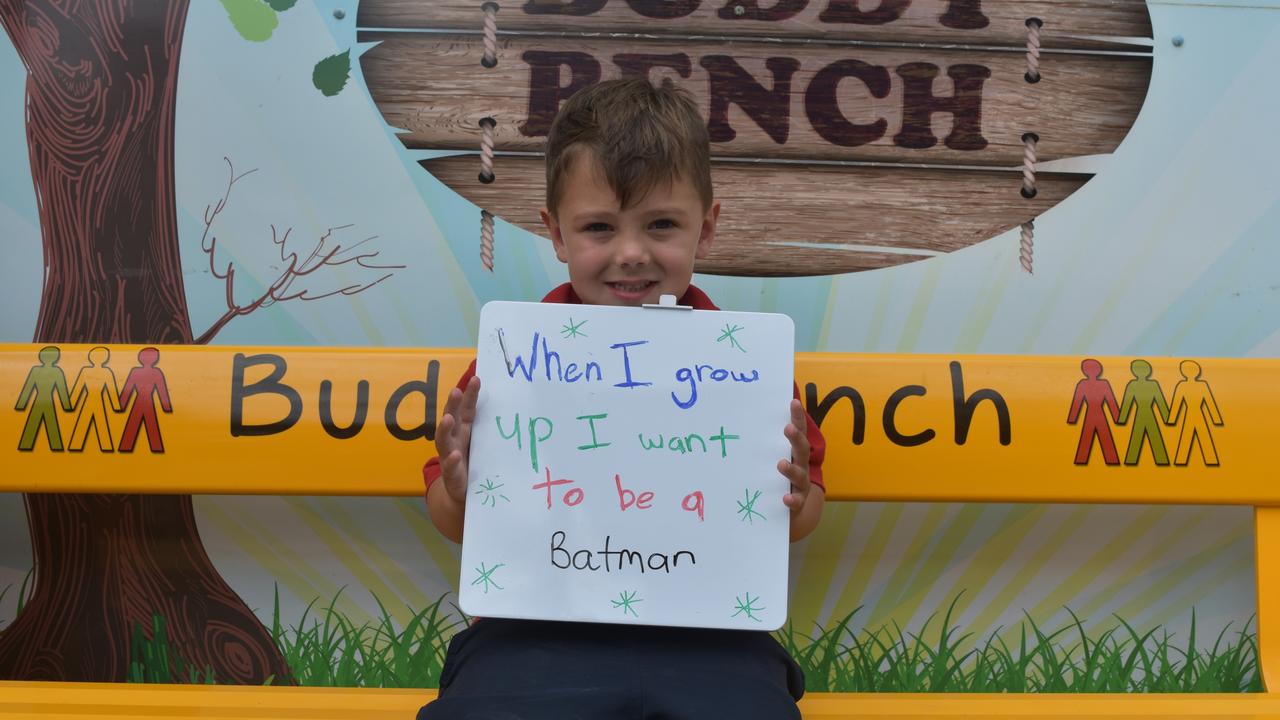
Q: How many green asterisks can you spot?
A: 7